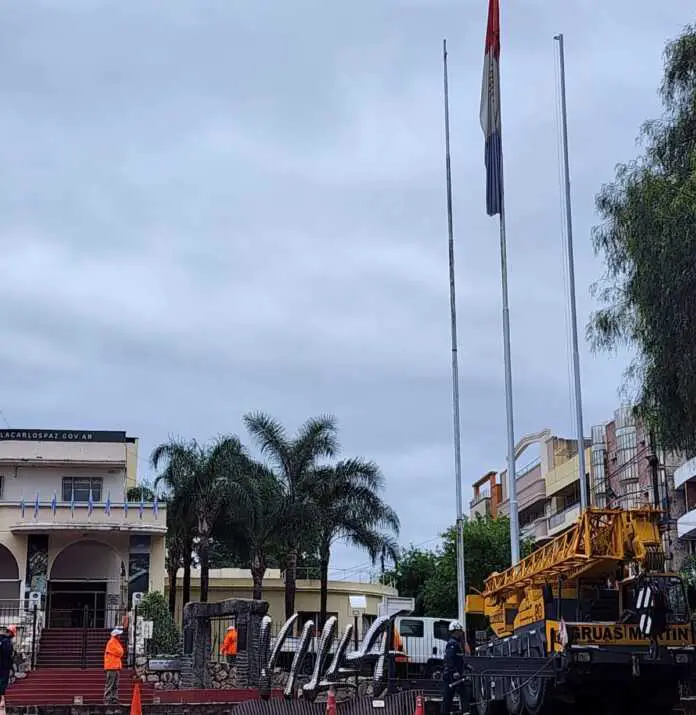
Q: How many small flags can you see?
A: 9